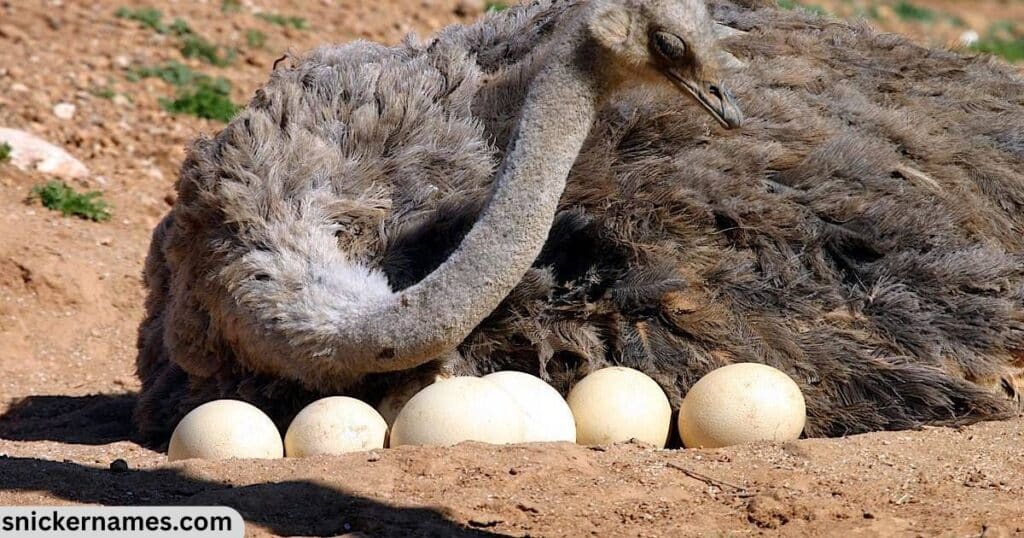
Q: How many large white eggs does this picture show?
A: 6